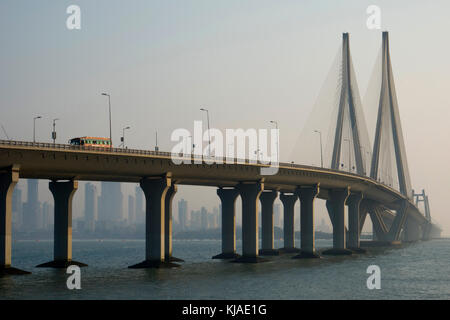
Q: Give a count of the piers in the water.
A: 11